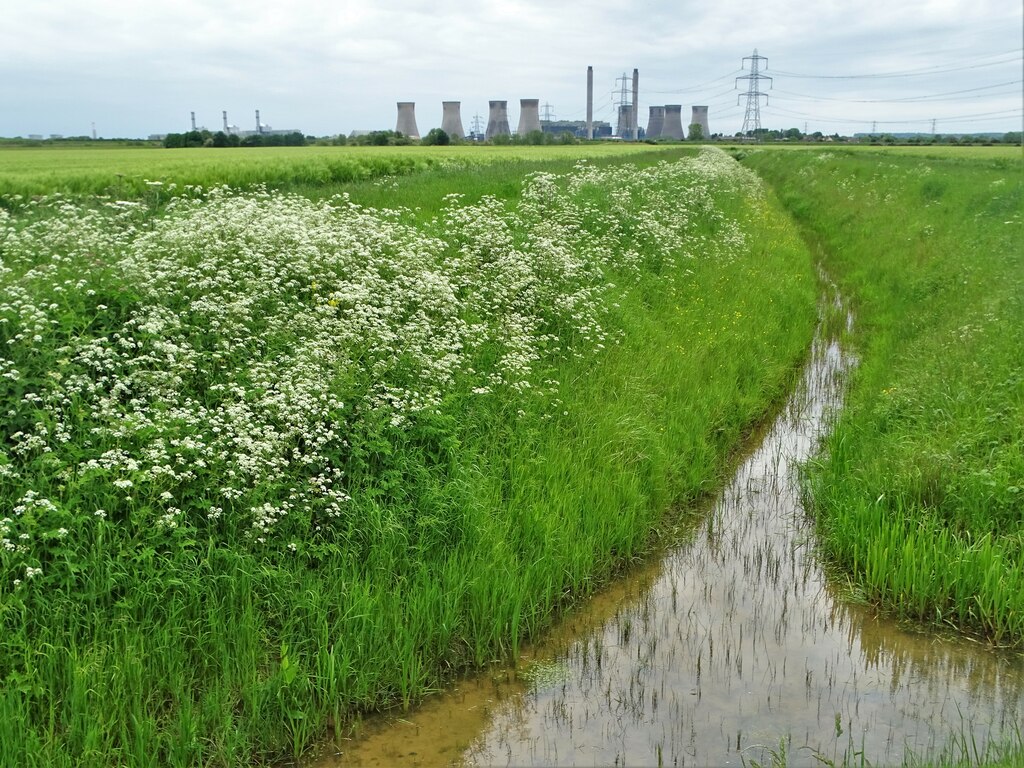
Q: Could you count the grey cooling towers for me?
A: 8